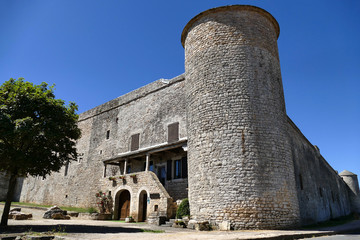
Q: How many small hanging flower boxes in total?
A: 3